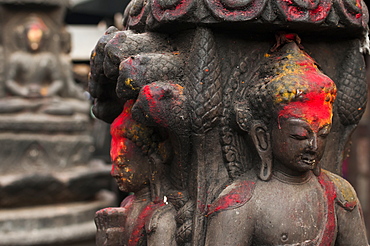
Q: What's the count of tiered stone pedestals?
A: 1